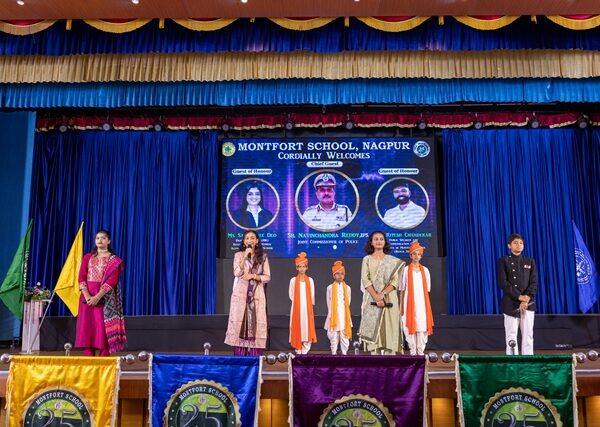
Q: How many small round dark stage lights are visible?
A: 10